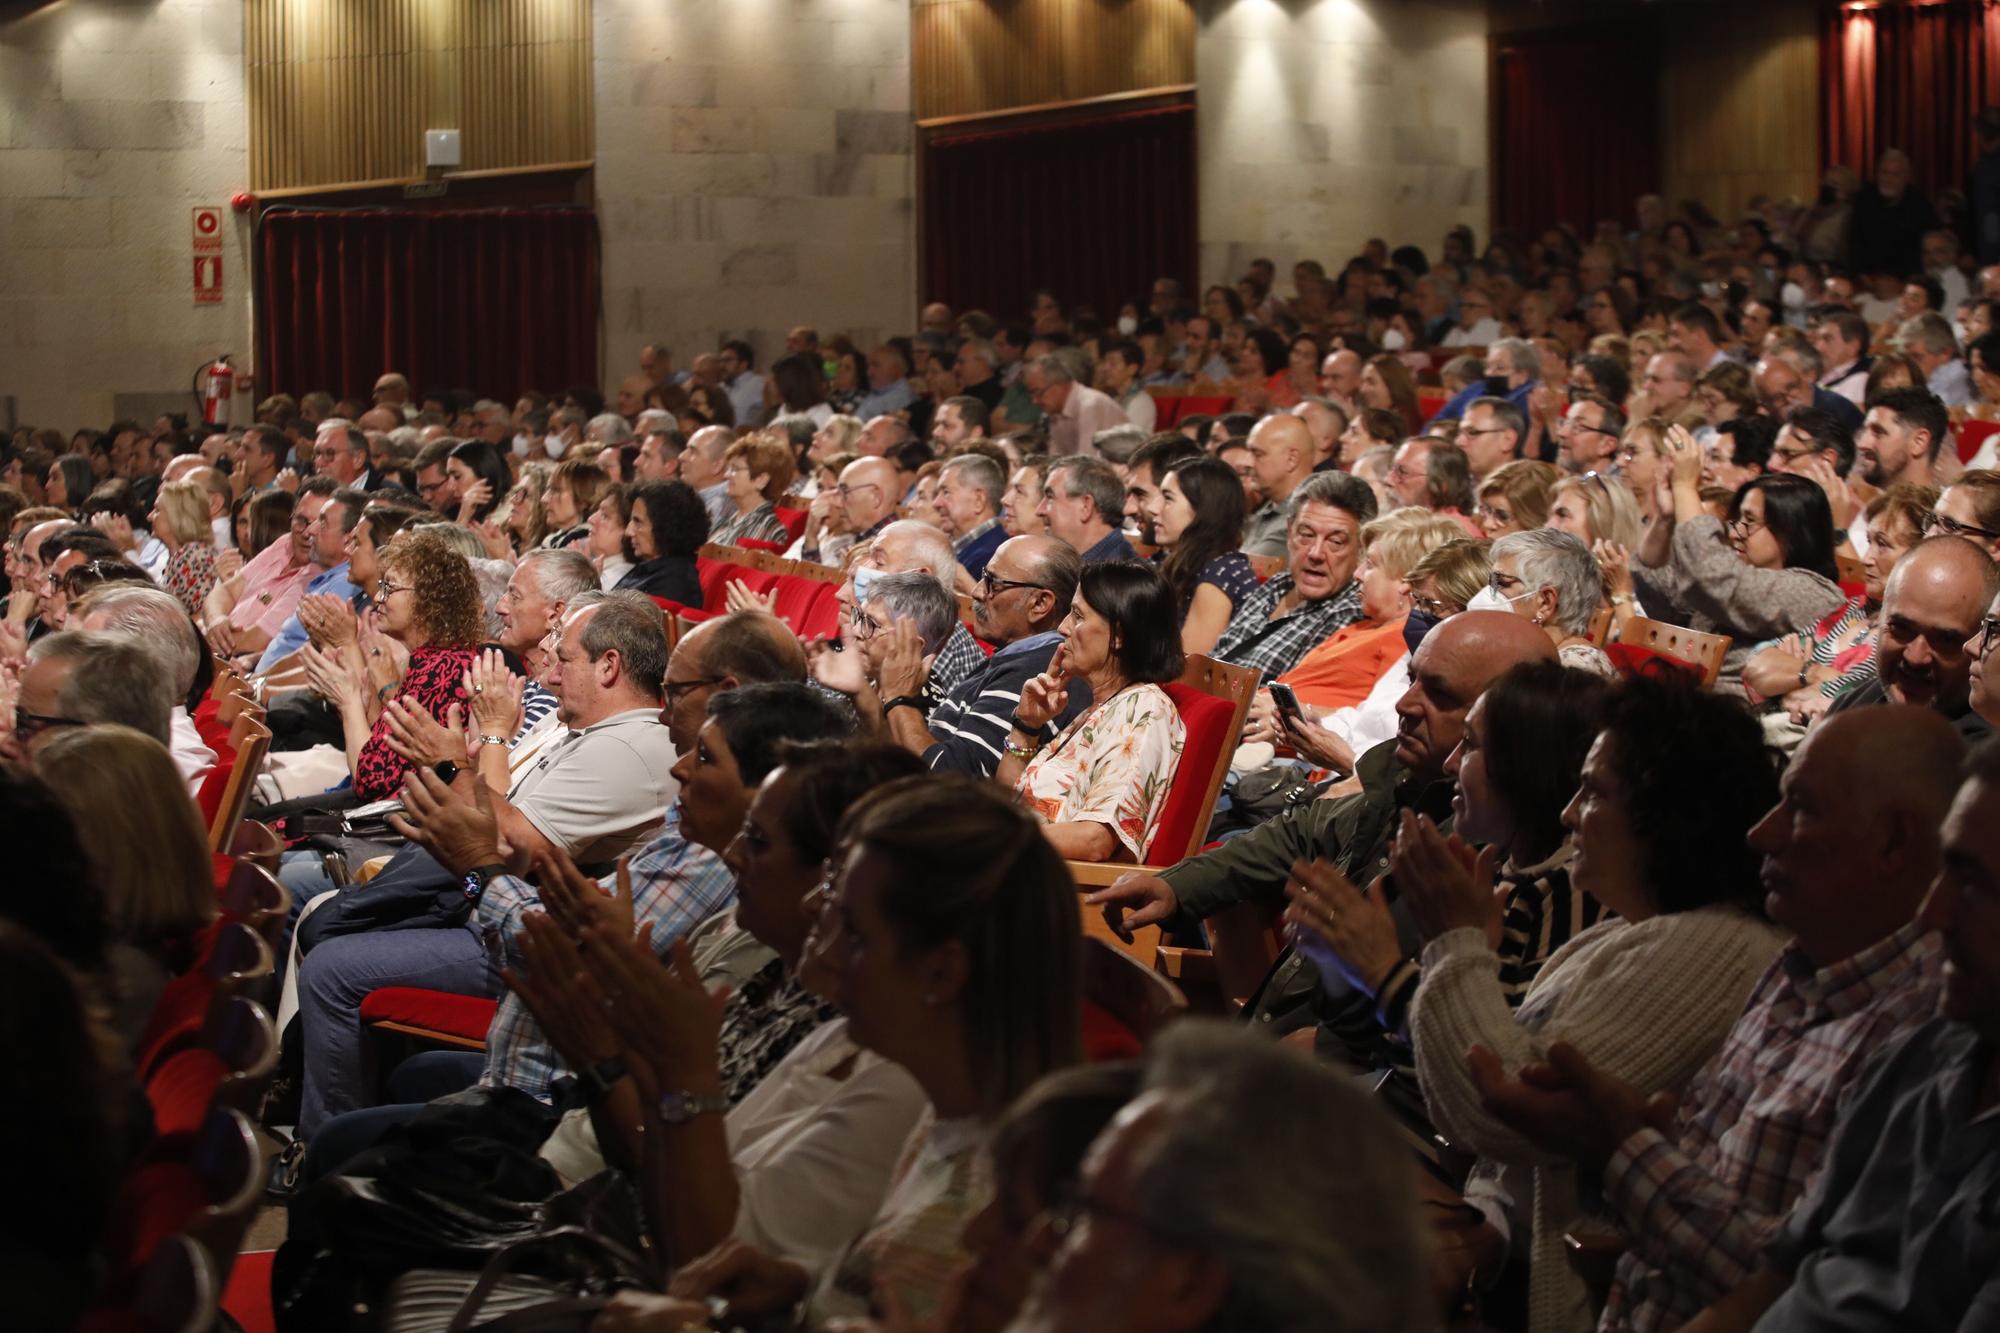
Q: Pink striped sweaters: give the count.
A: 0